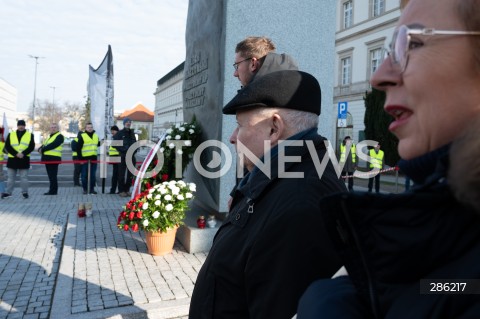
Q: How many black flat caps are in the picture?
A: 1